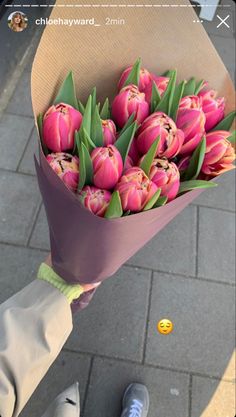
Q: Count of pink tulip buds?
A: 14